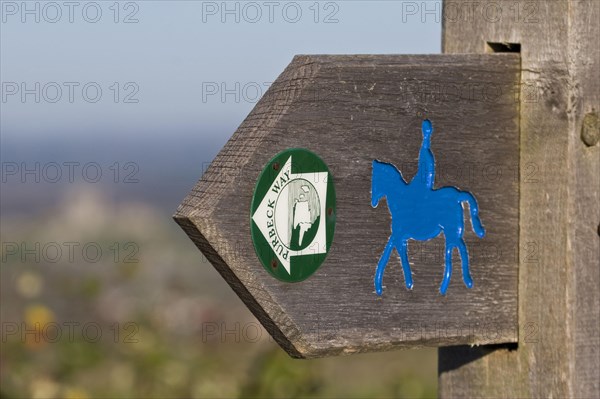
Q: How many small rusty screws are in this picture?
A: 3